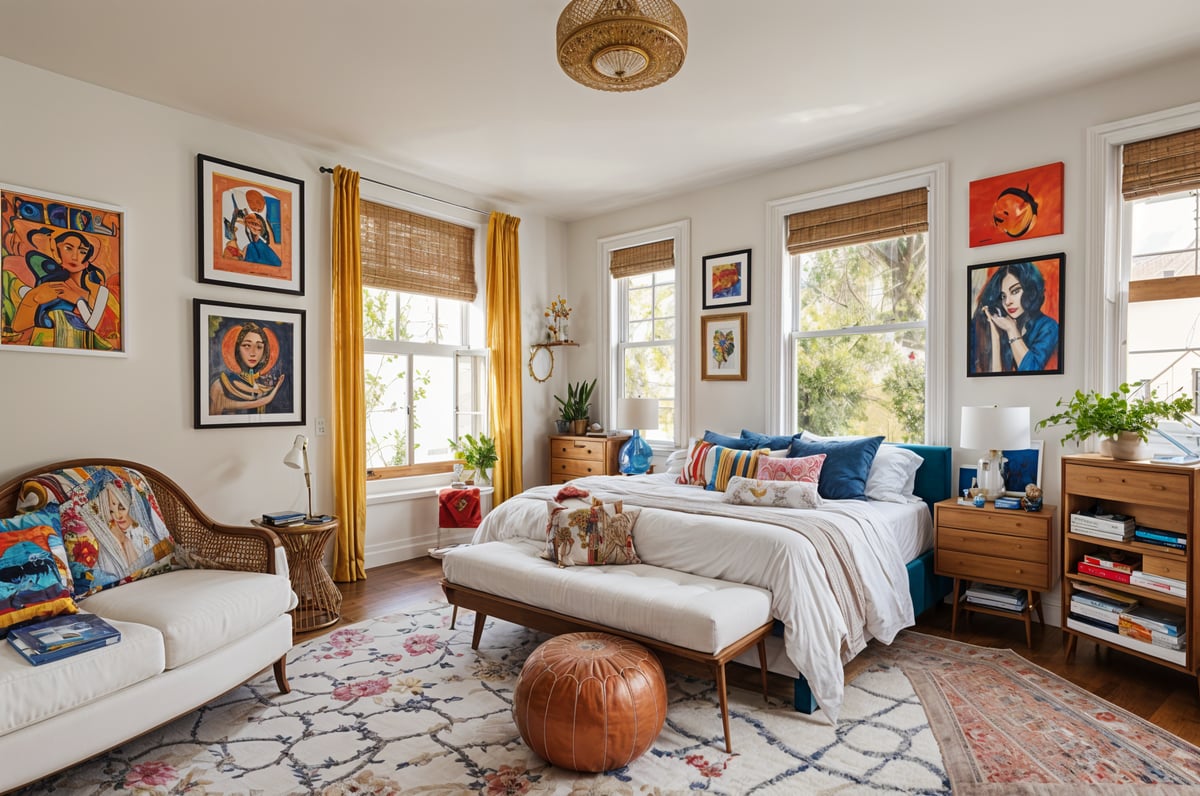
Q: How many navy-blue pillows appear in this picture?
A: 3